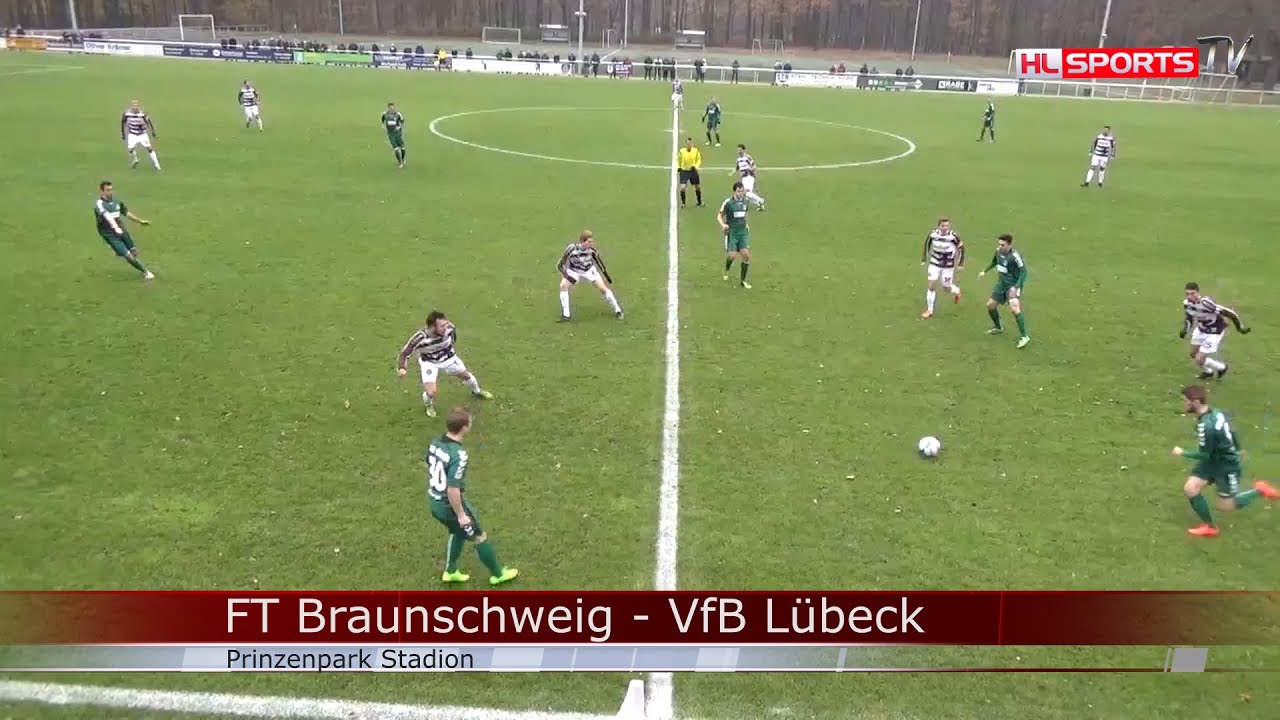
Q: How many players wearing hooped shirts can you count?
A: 9